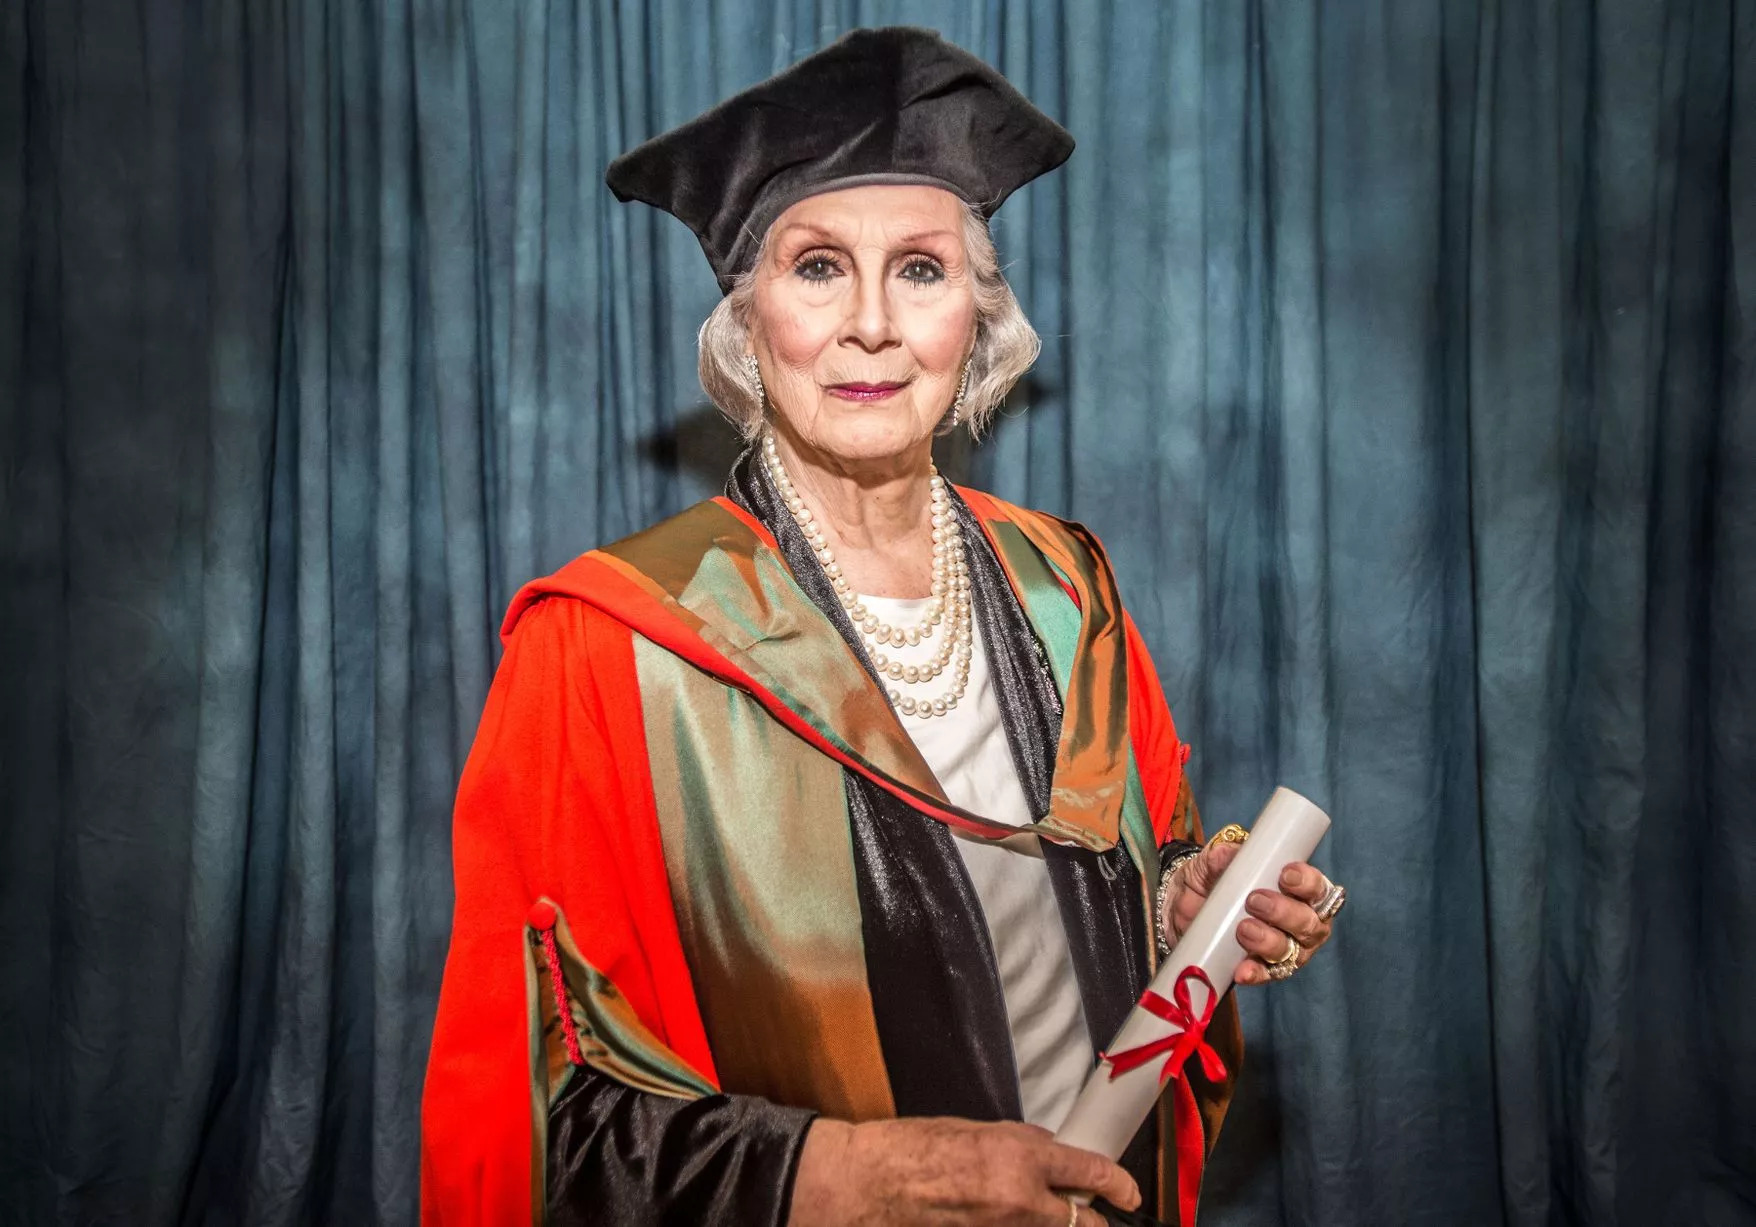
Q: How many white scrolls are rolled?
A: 1